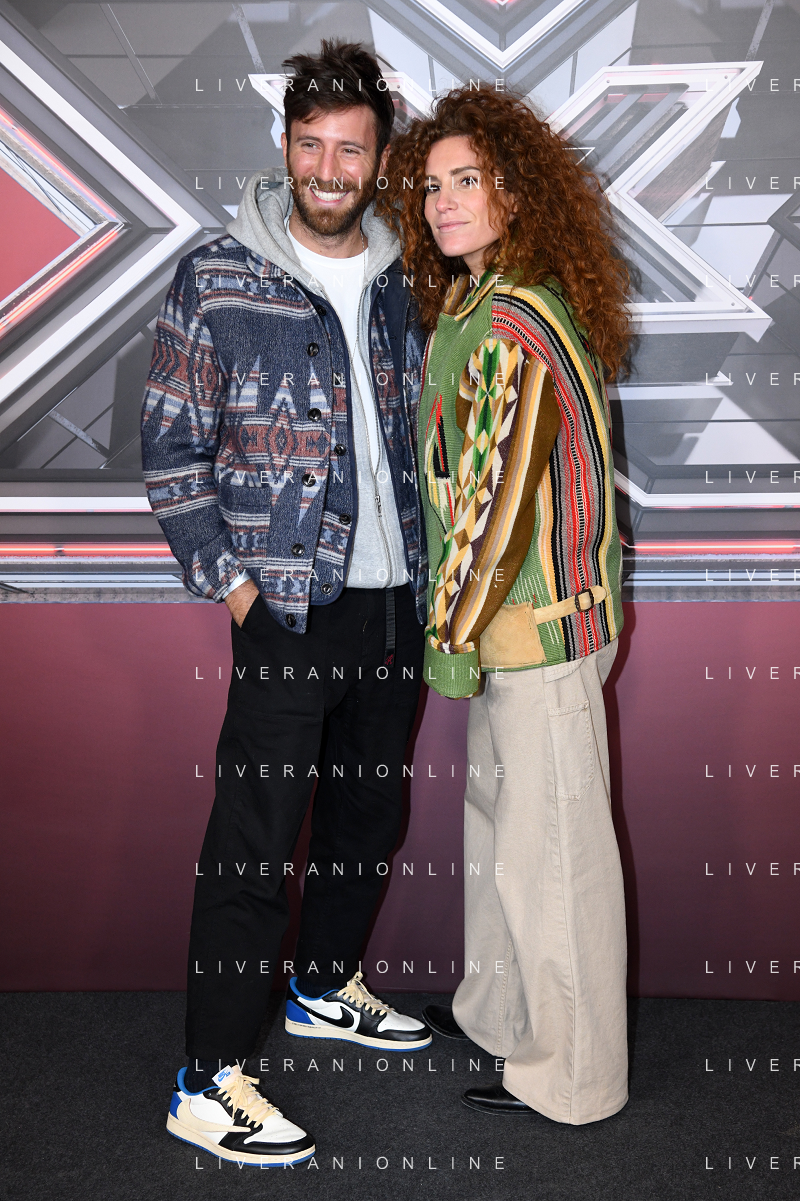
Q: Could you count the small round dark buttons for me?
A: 10